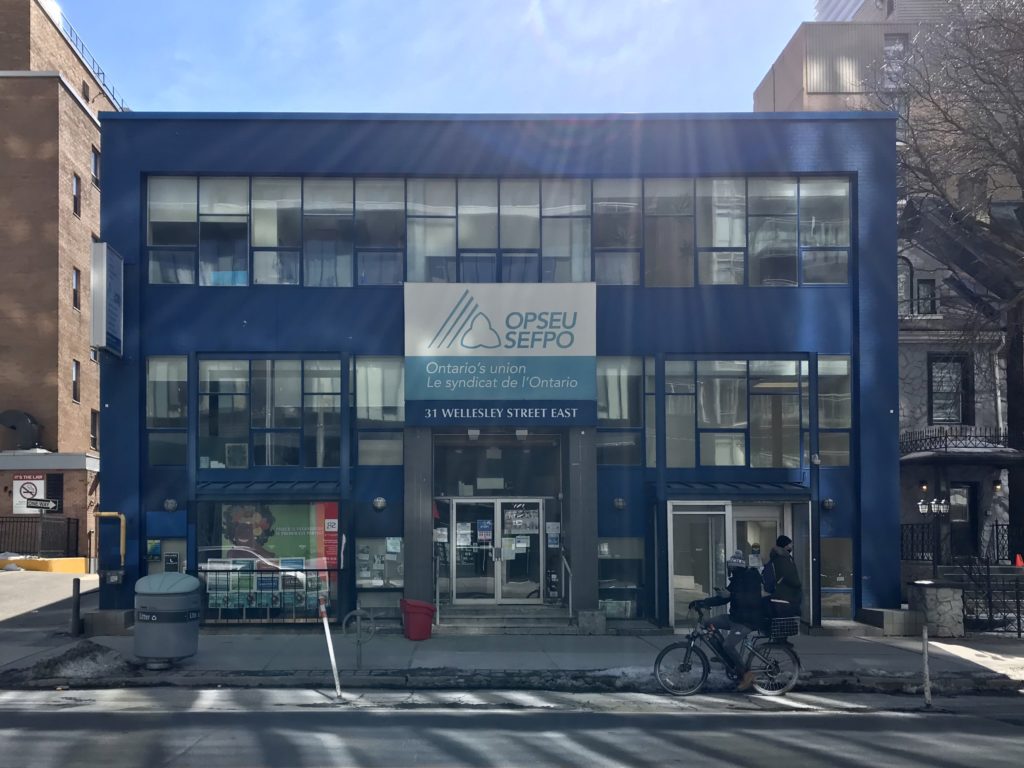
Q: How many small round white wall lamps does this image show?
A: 4